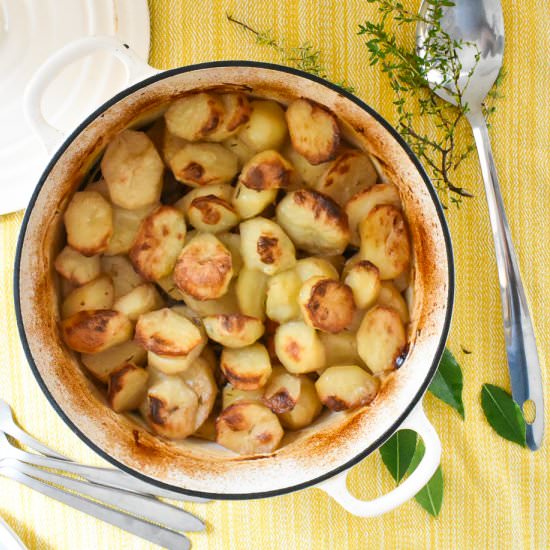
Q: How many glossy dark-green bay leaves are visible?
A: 4